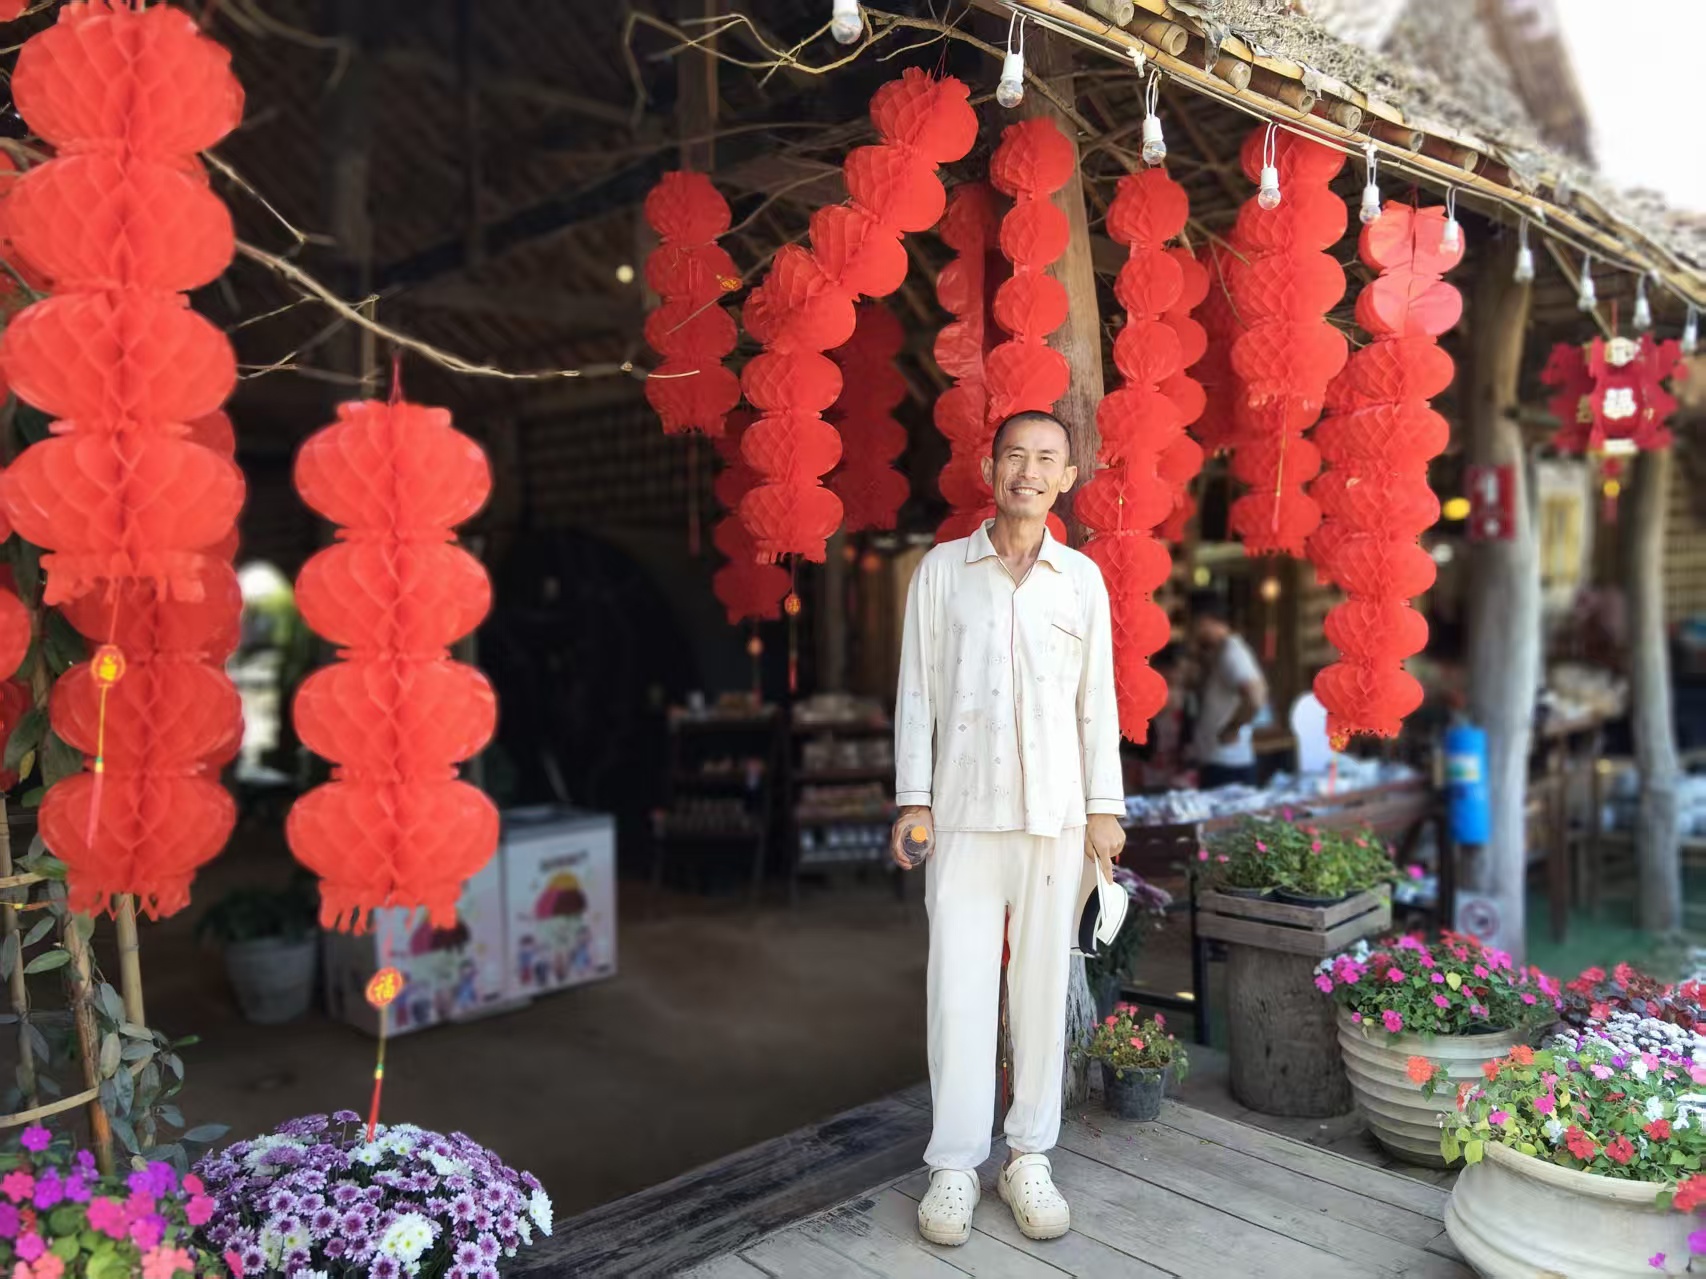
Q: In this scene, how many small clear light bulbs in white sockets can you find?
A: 10